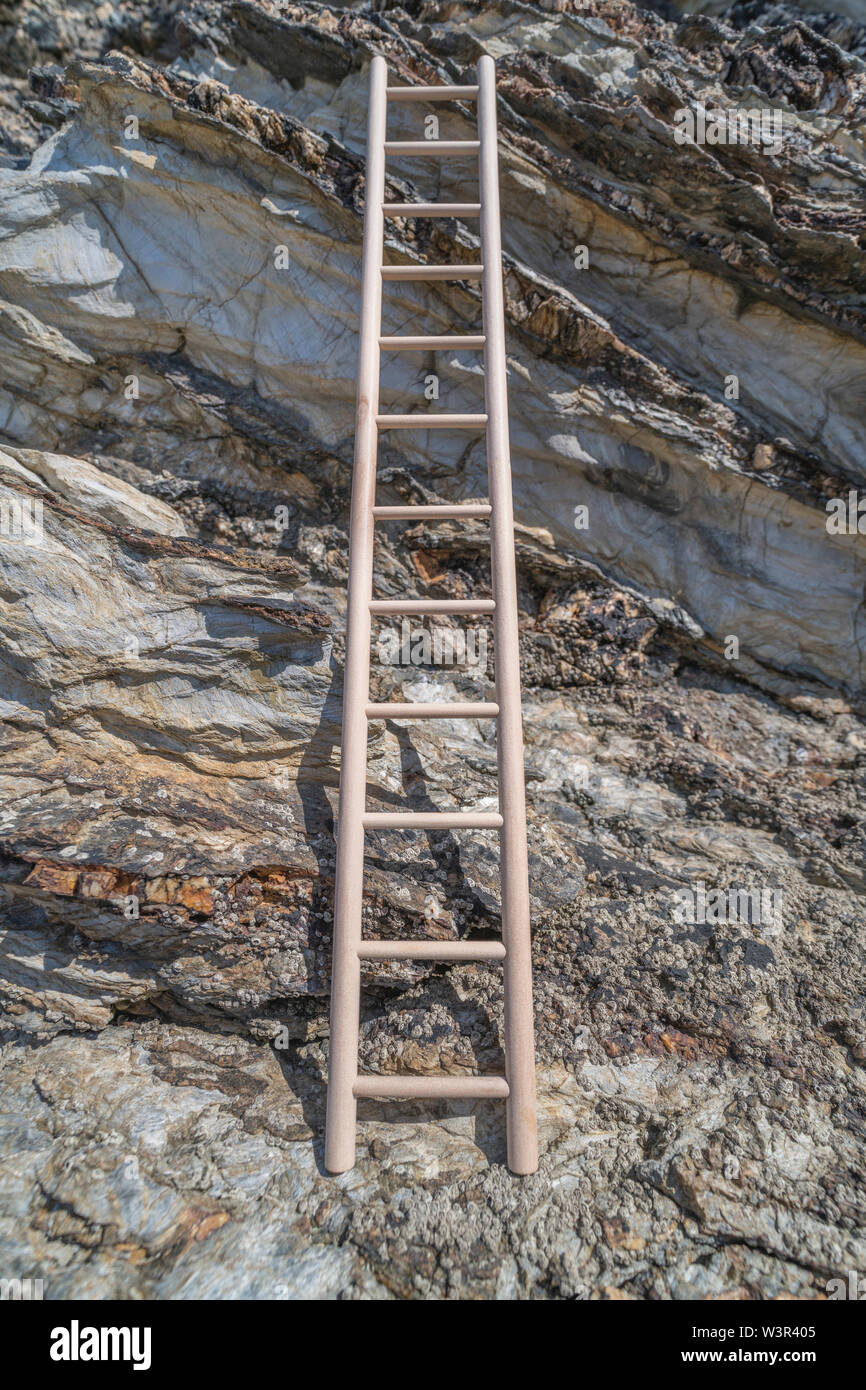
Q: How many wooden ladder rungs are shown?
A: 12